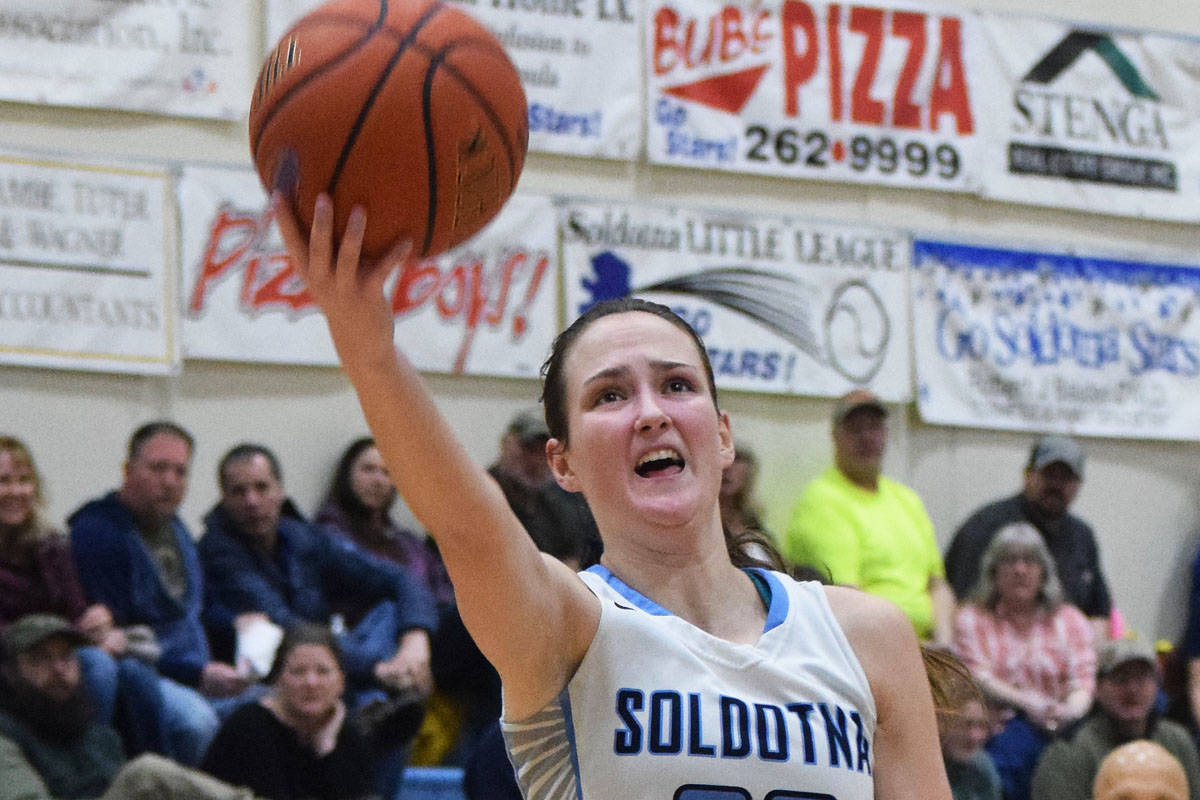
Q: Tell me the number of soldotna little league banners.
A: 1